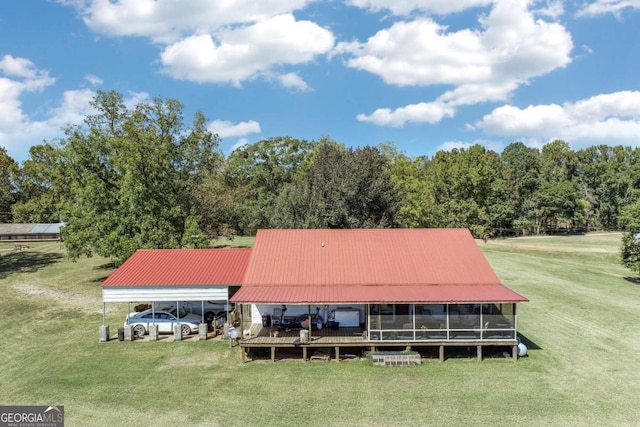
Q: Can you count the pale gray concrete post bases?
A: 6